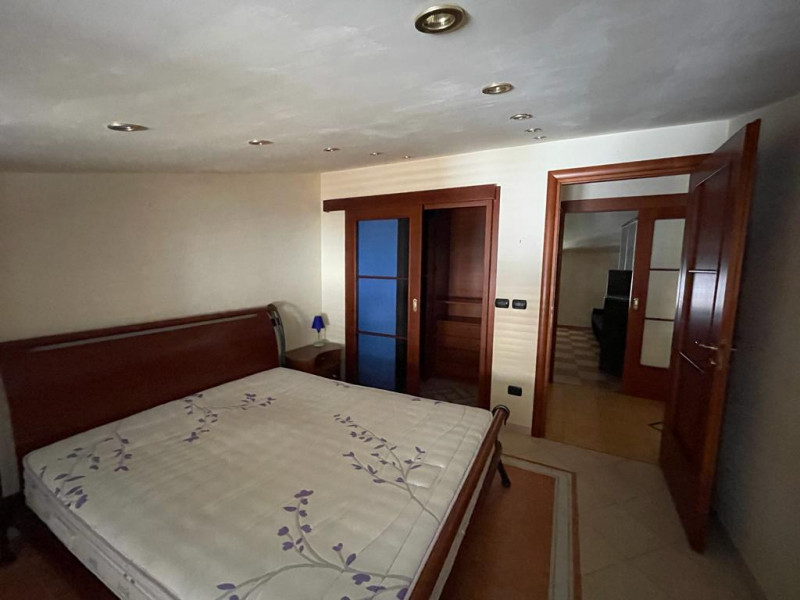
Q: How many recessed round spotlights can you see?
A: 10